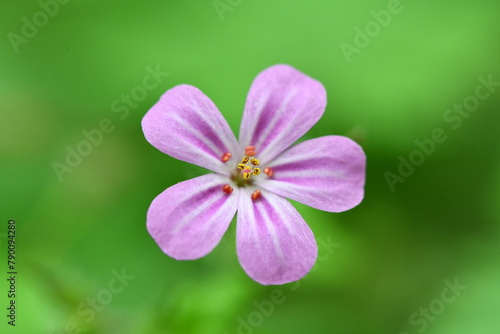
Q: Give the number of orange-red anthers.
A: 5